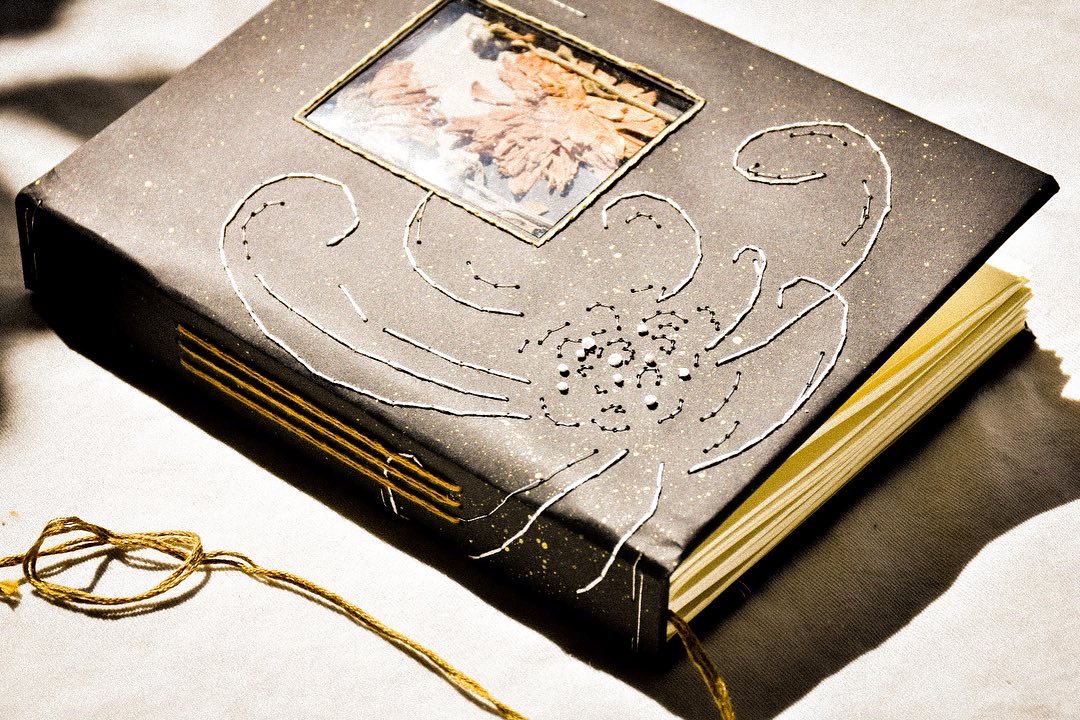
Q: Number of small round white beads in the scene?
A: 10